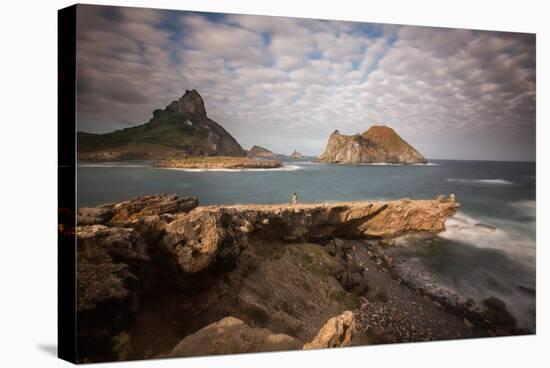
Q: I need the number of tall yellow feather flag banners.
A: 0